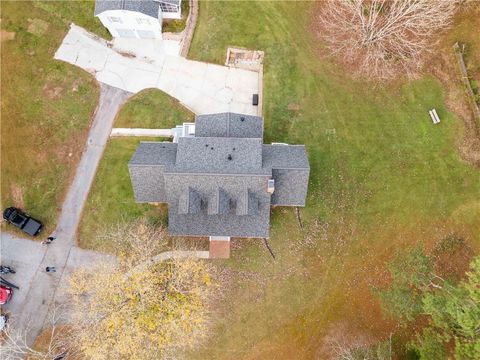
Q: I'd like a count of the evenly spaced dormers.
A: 3